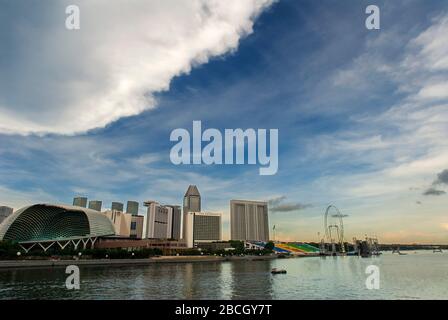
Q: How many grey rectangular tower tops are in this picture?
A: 4